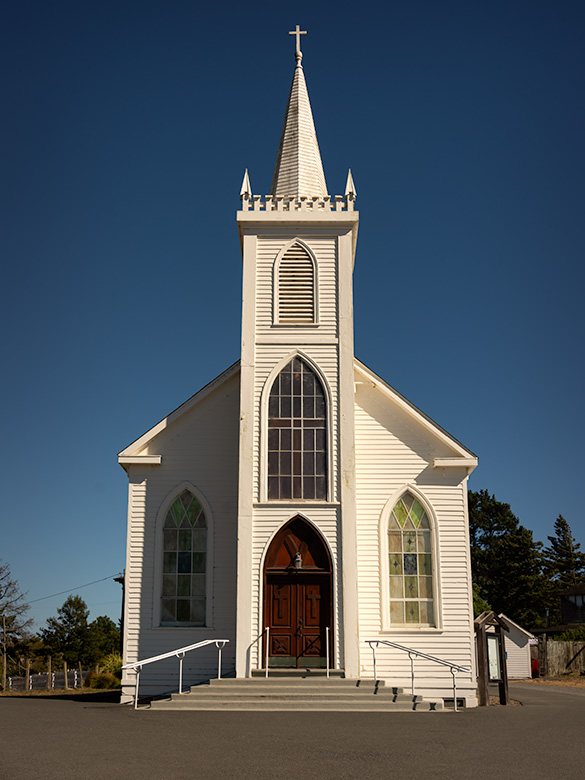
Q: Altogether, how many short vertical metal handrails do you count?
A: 2